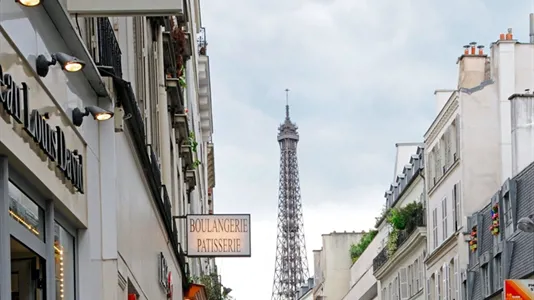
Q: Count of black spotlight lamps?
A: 3